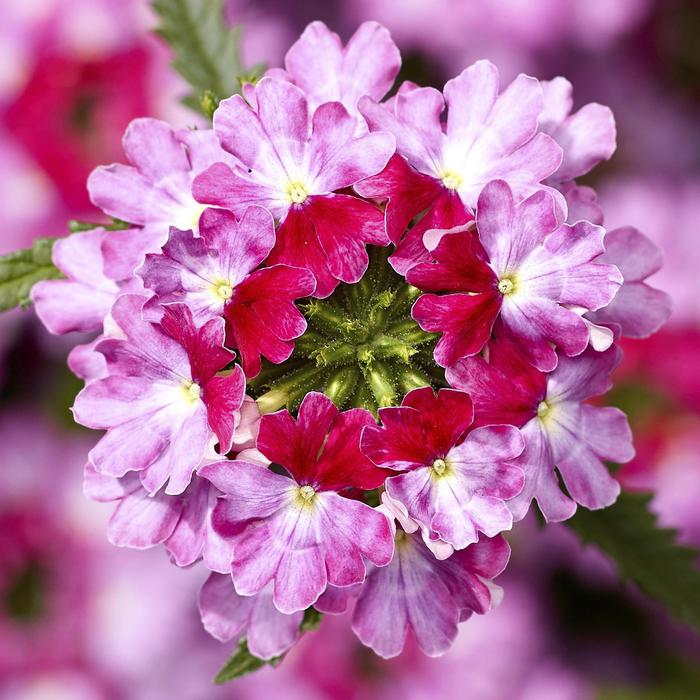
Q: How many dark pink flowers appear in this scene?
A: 8